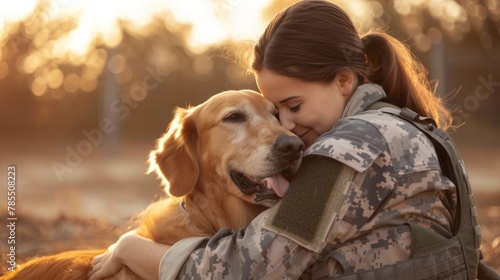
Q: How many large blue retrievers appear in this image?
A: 0